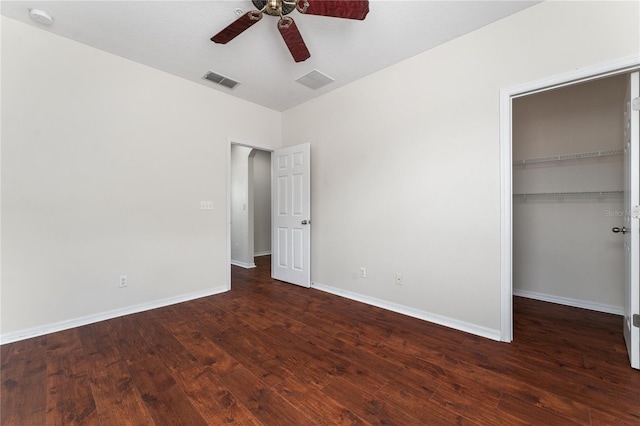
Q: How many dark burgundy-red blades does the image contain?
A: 3